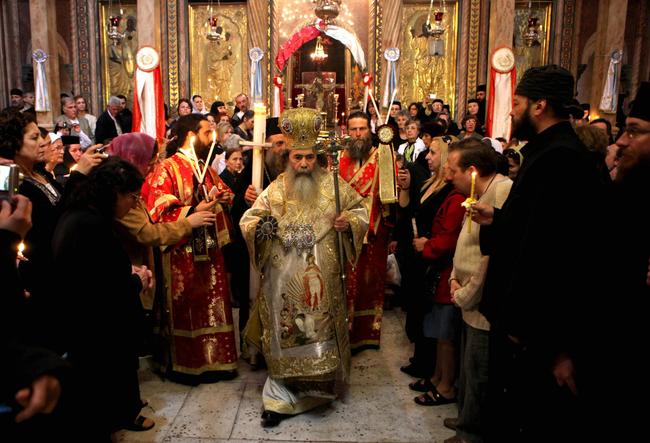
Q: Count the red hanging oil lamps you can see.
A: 4